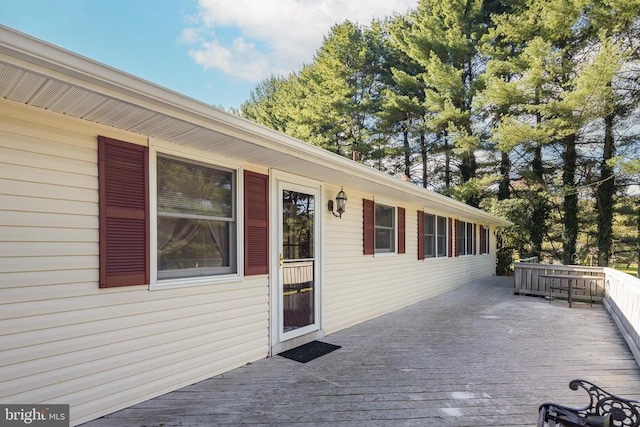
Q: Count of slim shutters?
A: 10